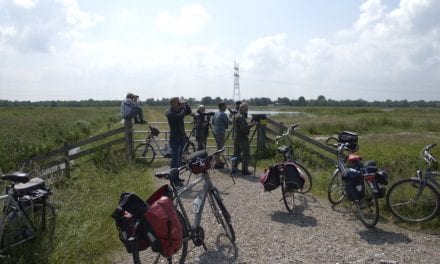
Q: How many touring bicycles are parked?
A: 6